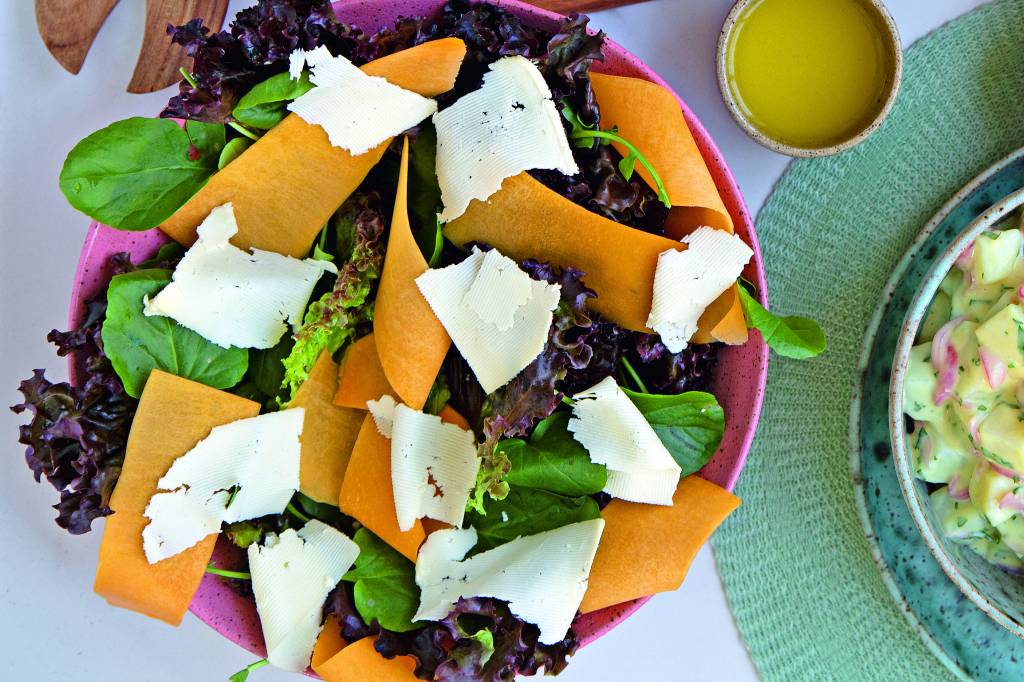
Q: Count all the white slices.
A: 10